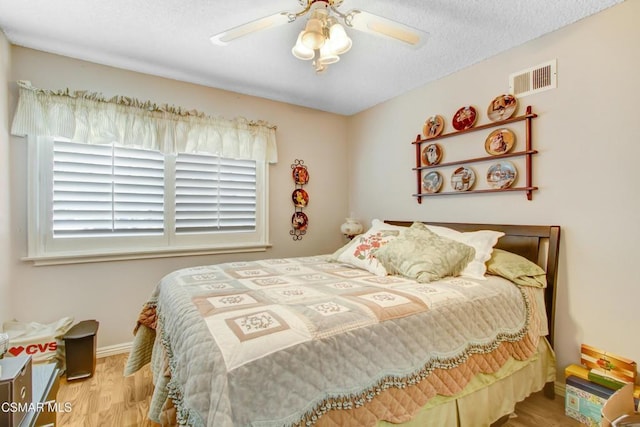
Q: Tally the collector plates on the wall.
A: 11